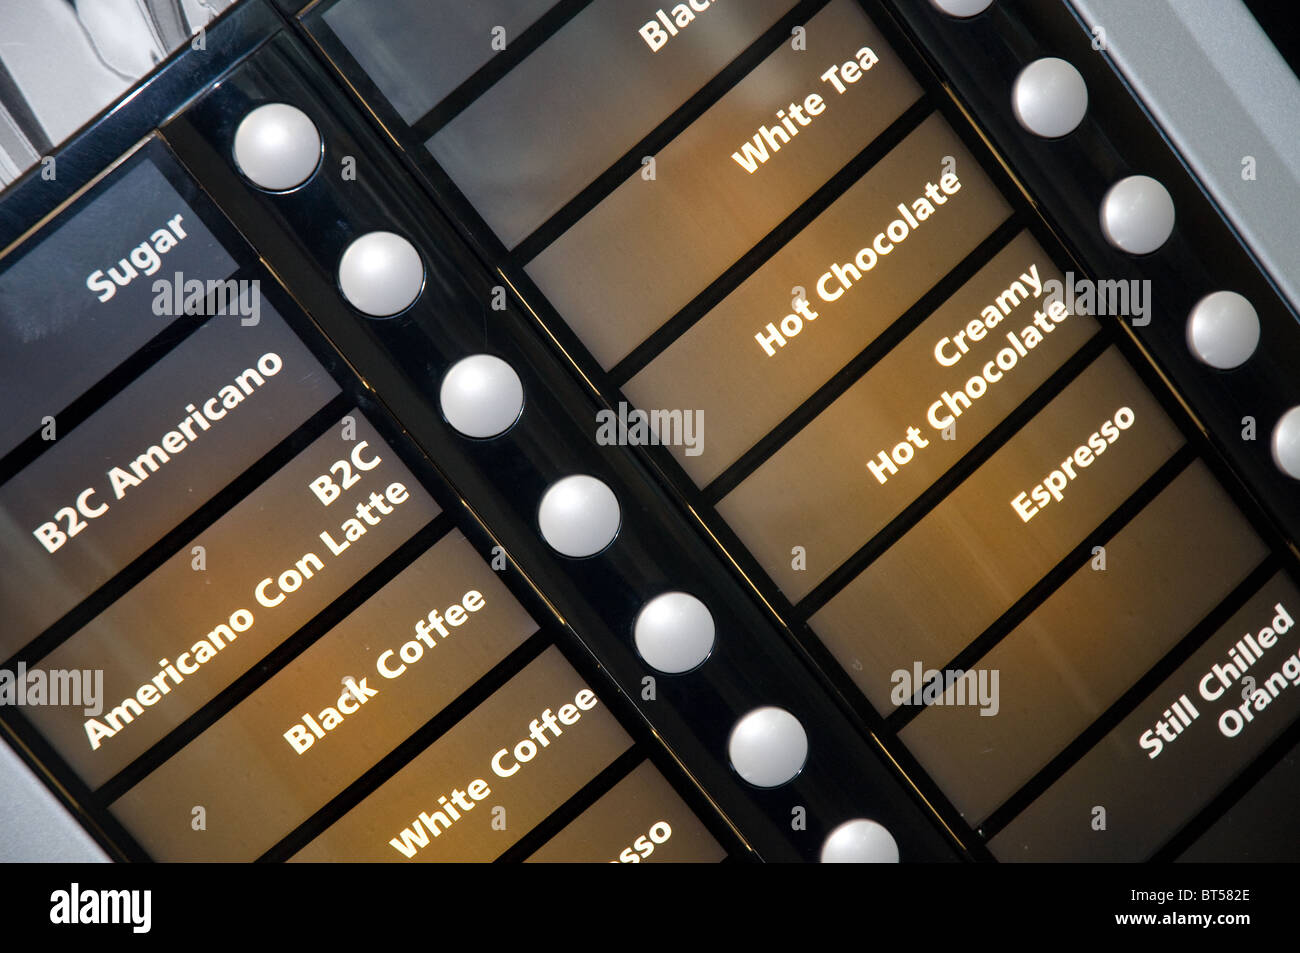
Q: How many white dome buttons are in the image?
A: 12